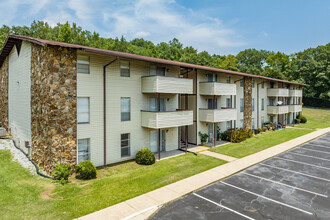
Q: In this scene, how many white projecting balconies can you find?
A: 8